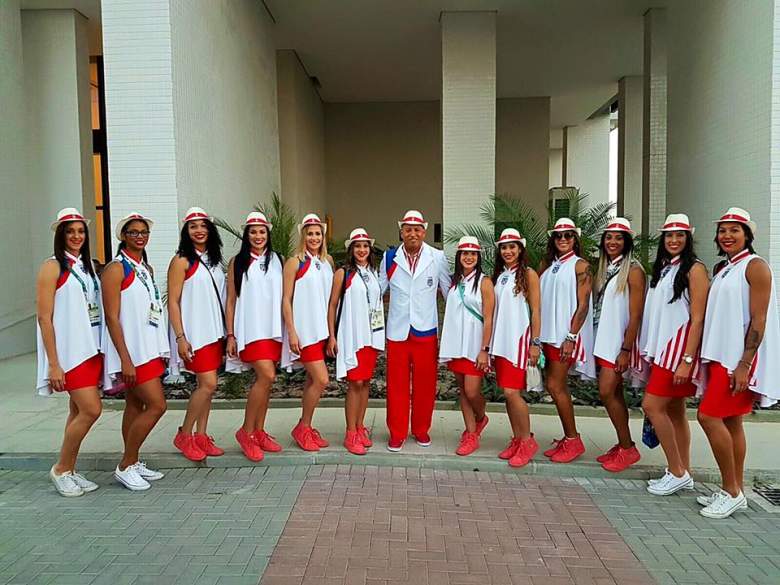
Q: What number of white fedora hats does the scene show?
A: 13